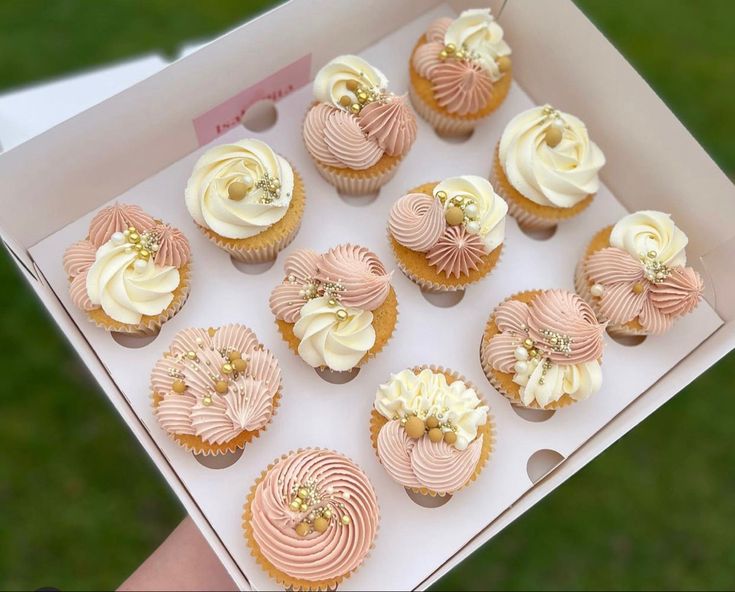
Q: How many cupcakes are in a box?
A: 12